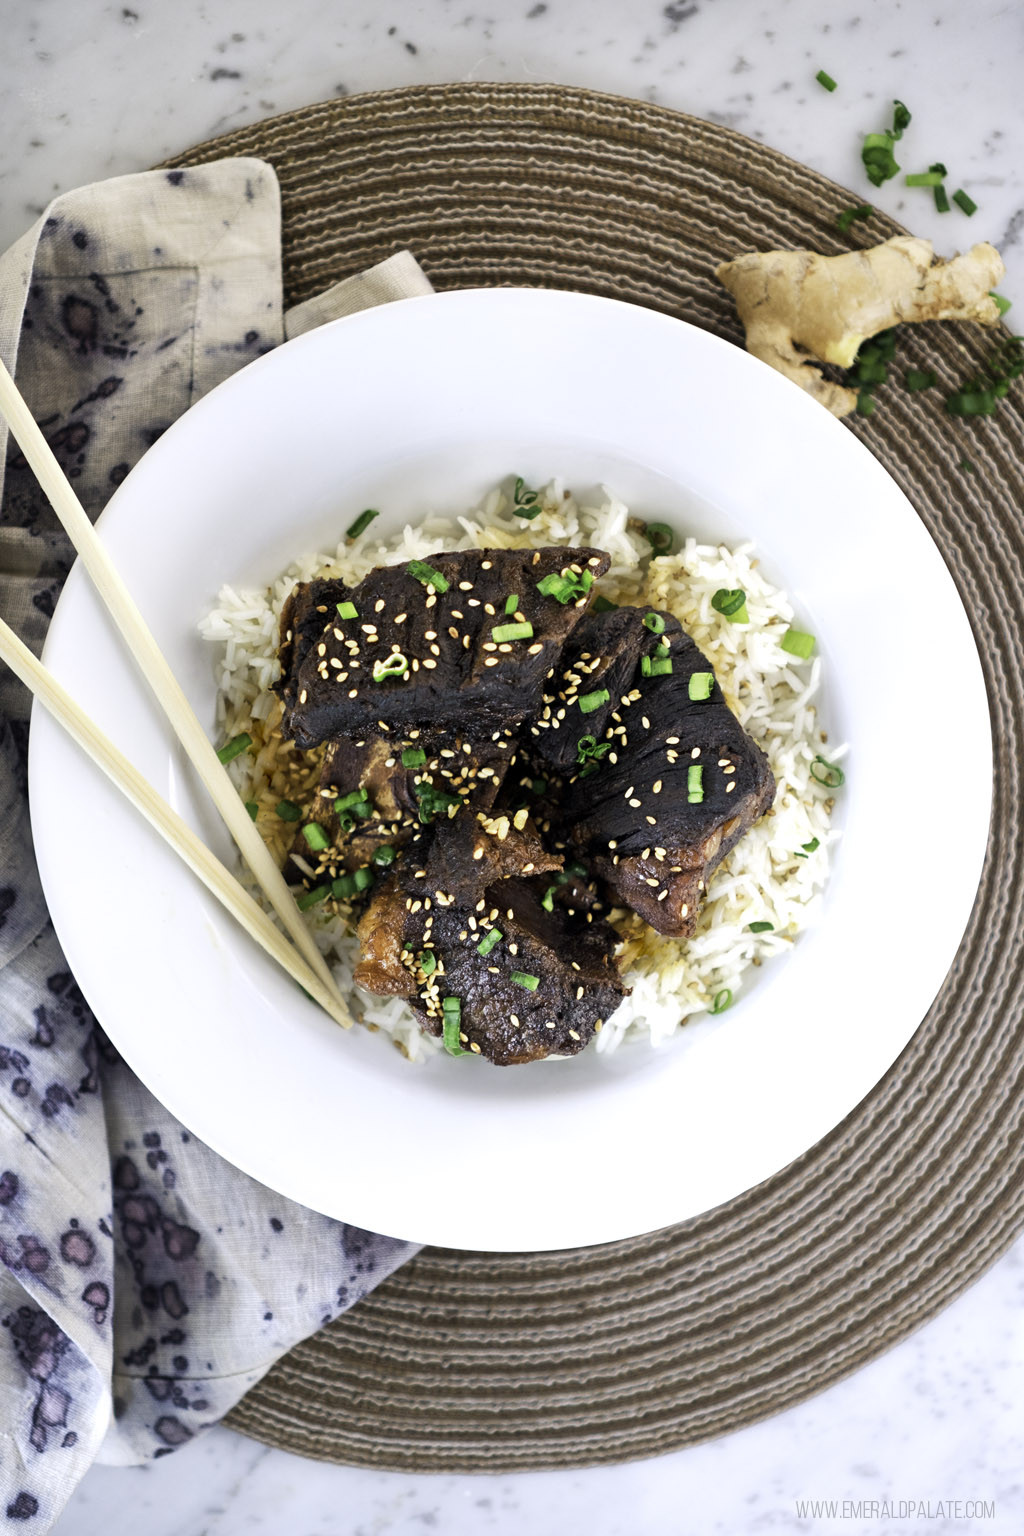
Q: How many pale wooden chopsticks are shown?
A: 2